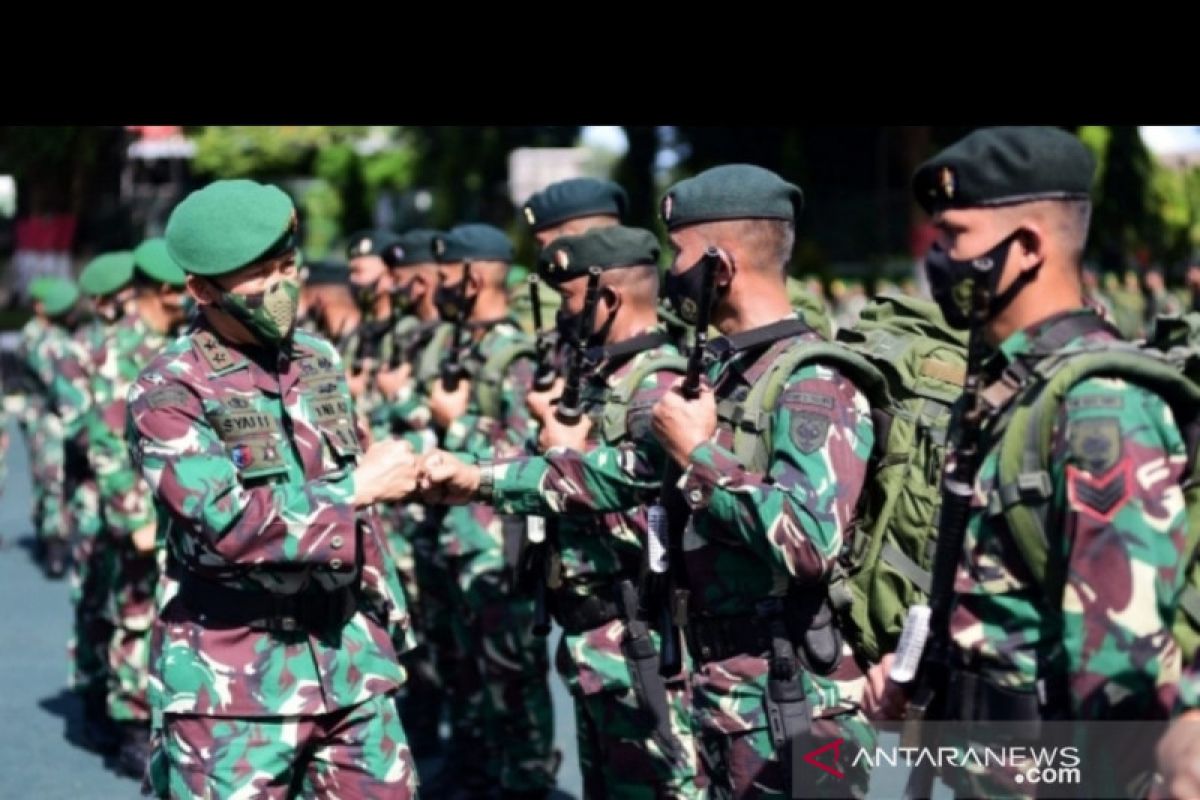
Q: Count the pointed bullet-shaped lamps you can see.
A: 0